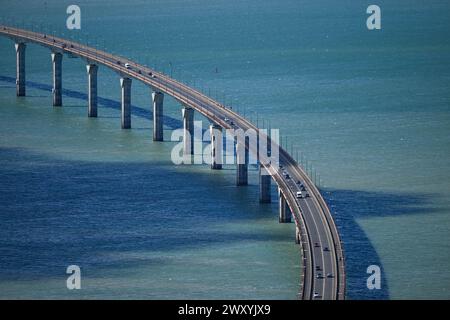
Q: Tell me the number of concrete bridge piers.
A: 11